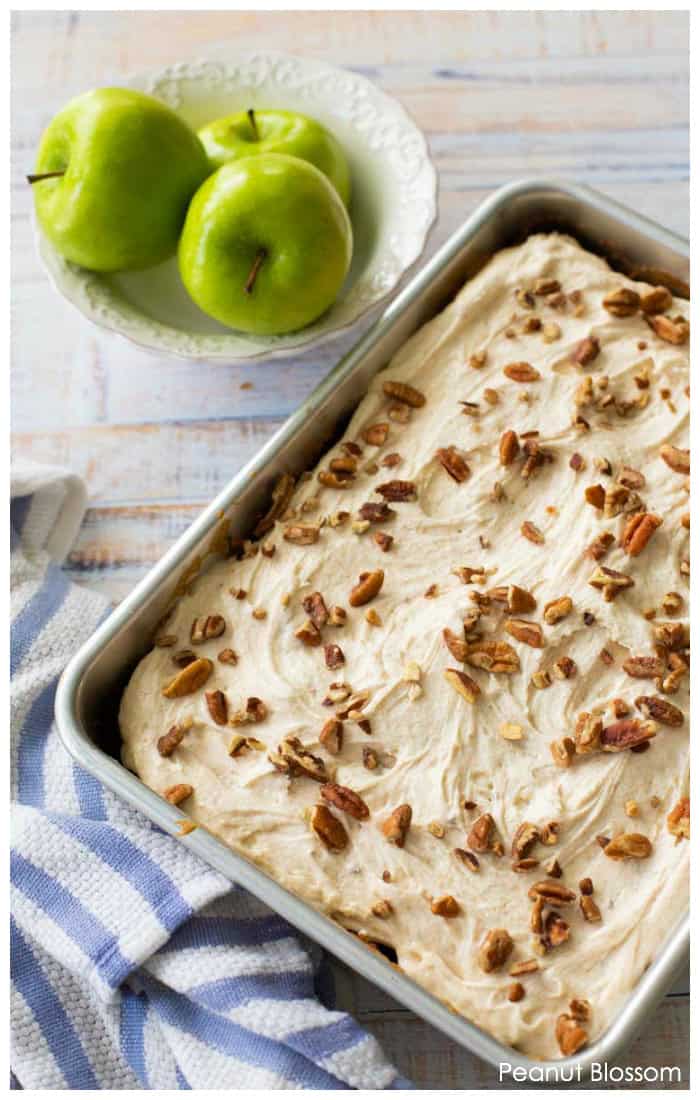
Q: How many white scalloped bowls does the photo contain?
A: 1